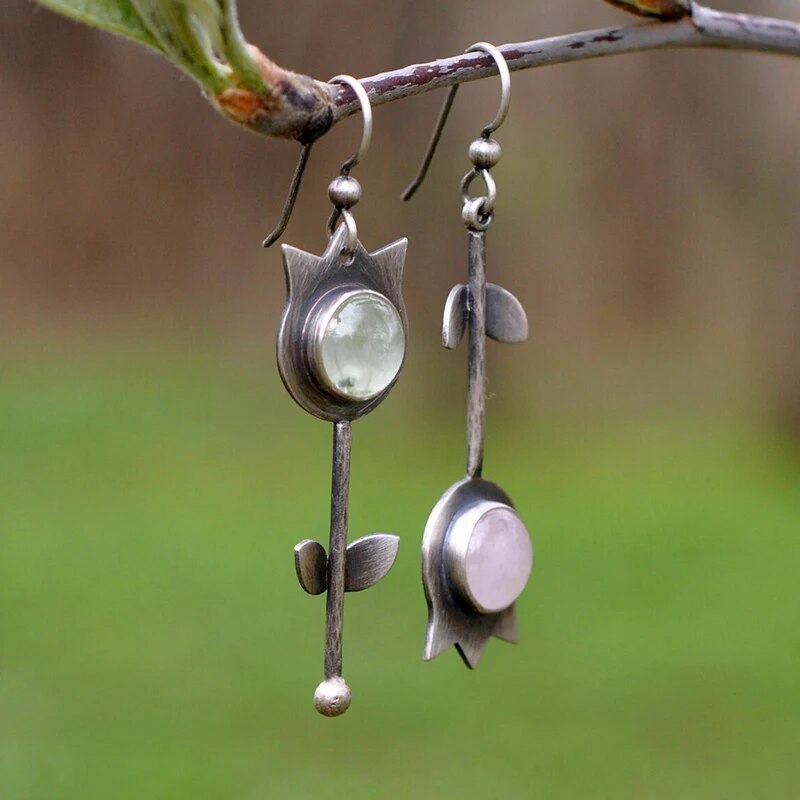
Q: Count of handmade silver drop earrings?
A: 2